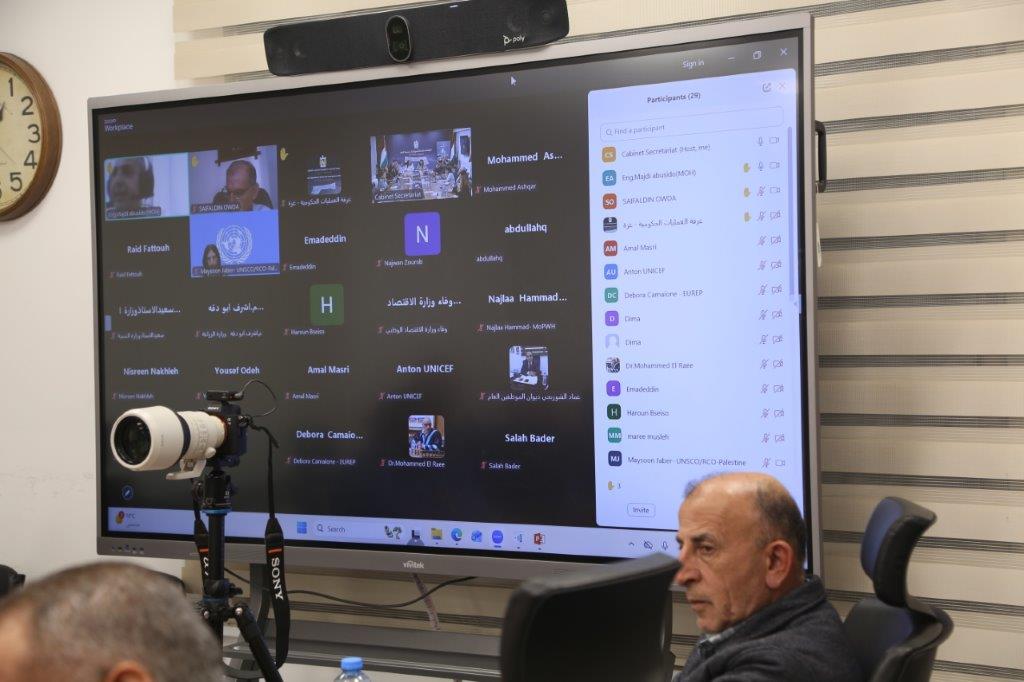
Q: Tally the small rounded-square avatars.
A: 14